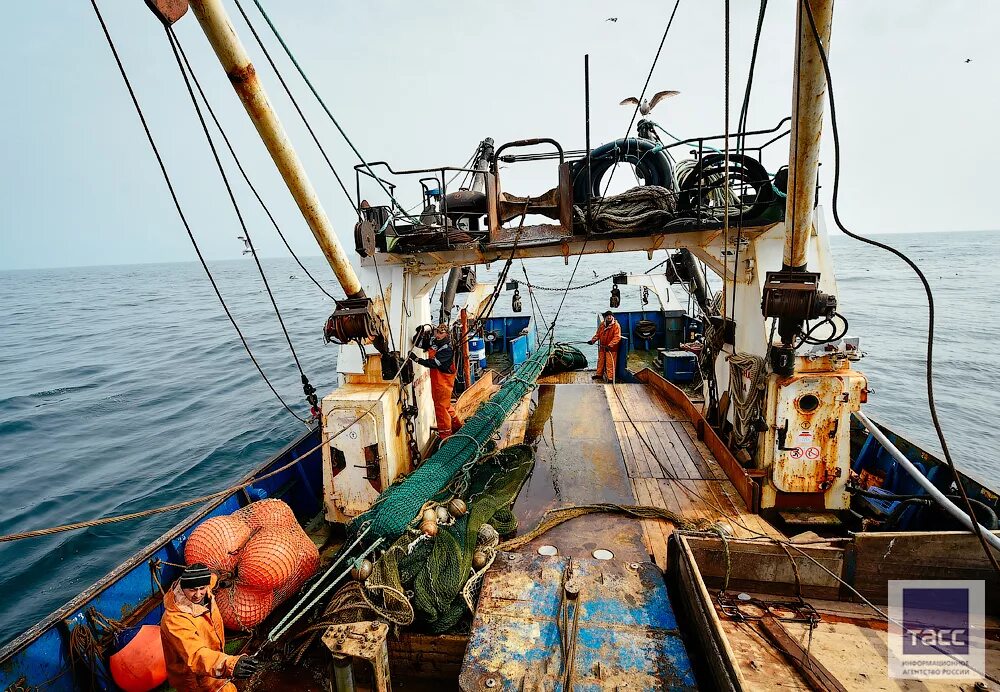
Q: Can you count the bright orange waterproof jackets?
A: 2